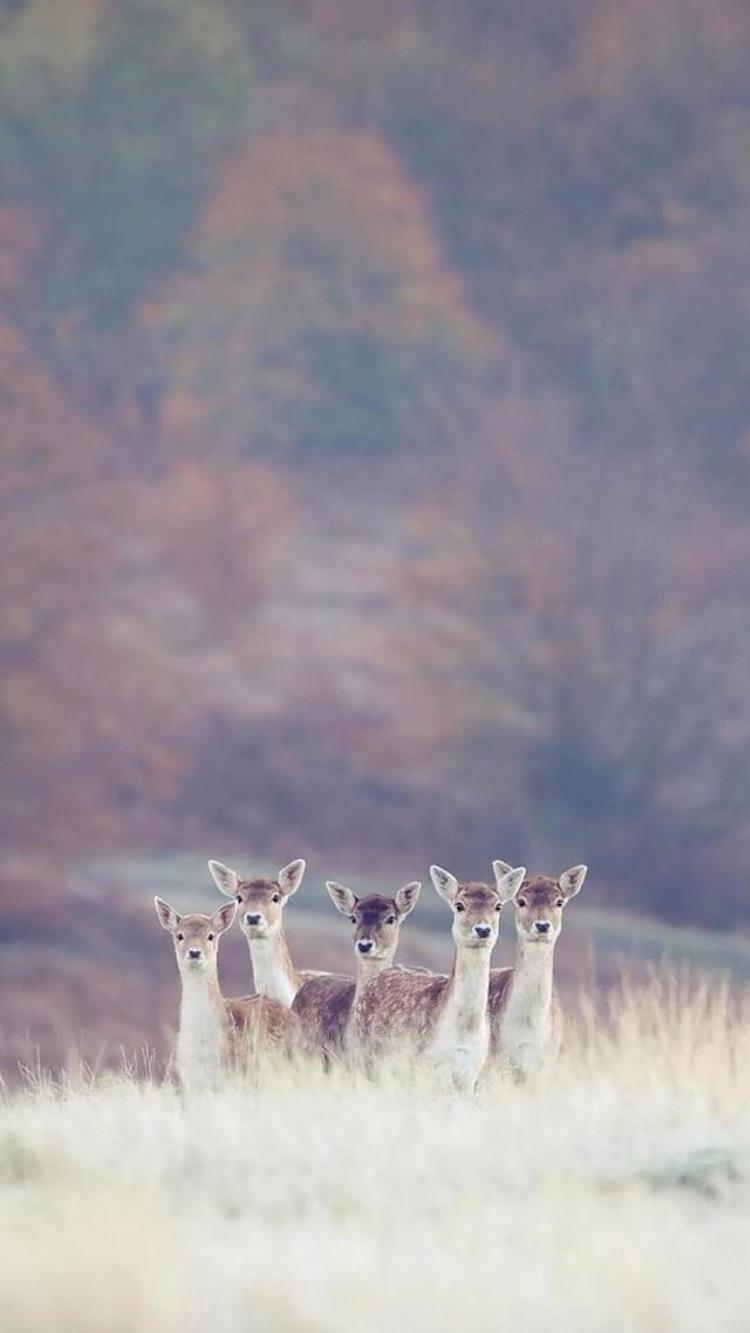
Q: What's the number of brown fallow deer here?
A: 5